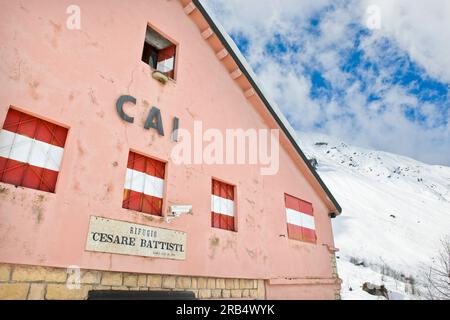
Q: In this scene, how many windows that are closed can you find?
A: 4